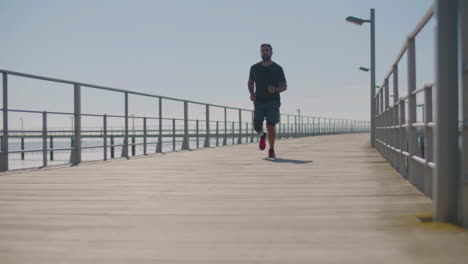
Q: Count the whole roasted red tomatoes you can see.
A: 0